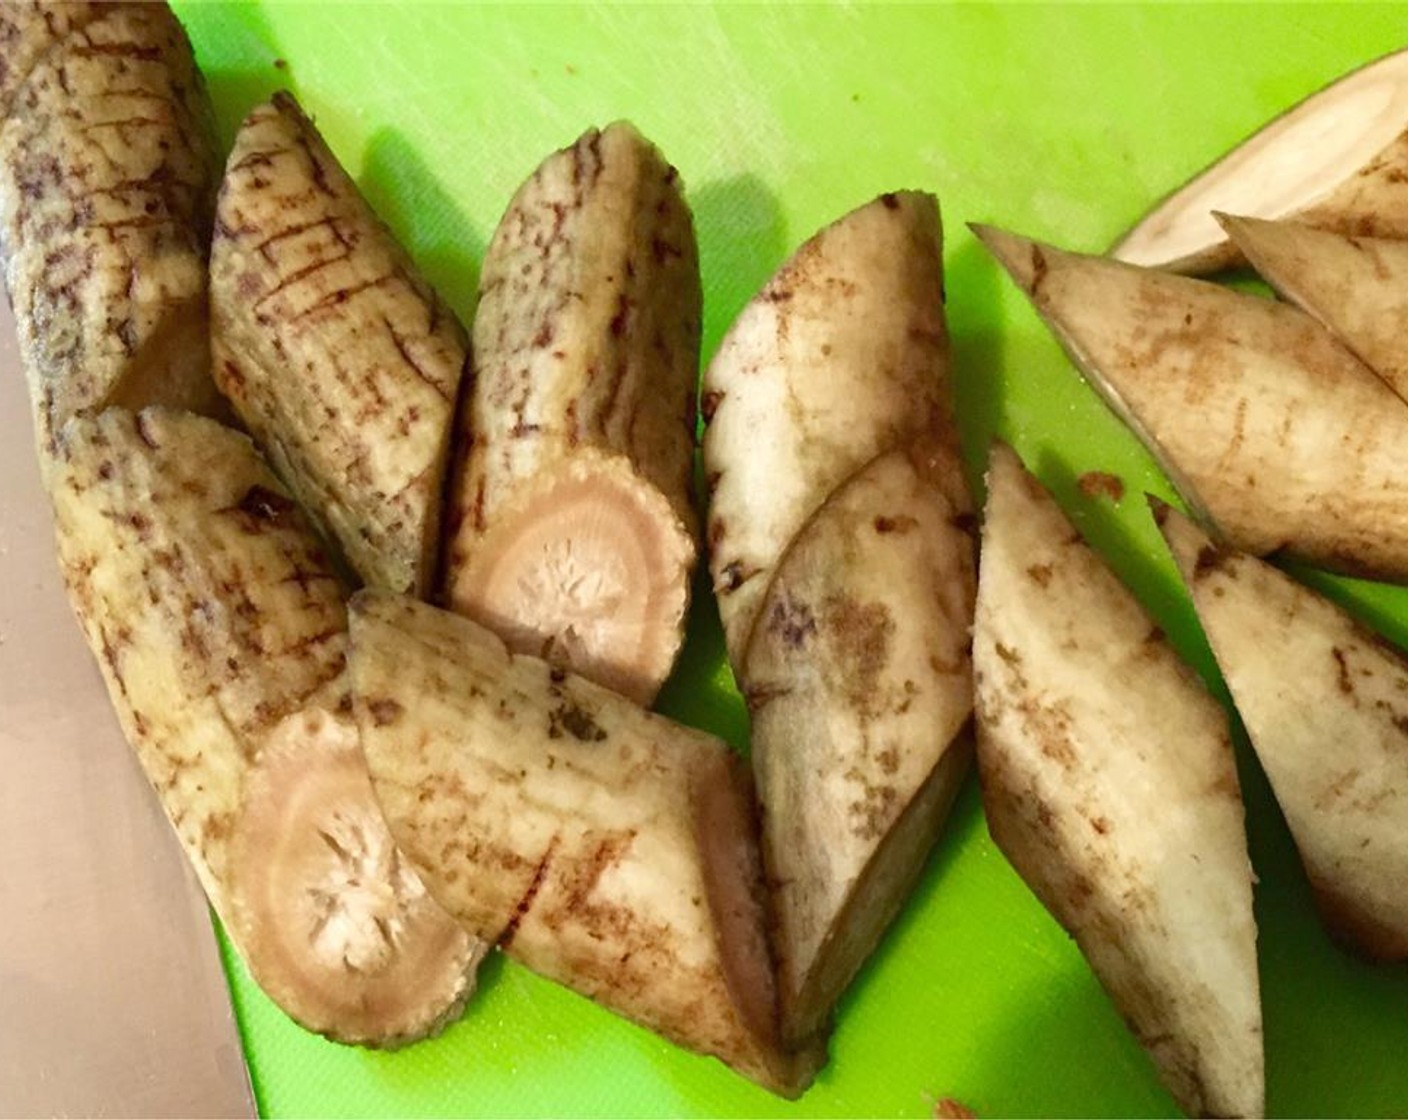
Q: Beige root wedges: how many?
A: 12